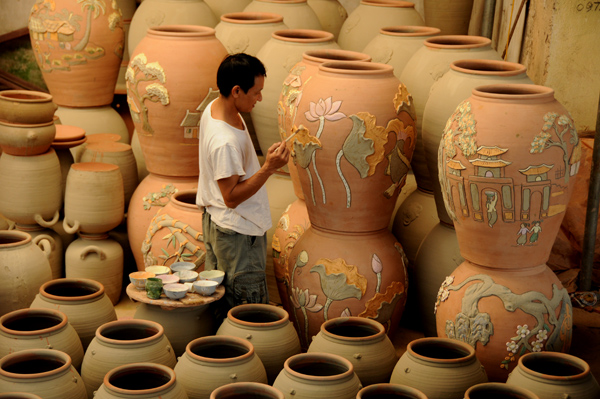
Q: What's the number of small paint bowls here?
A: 8